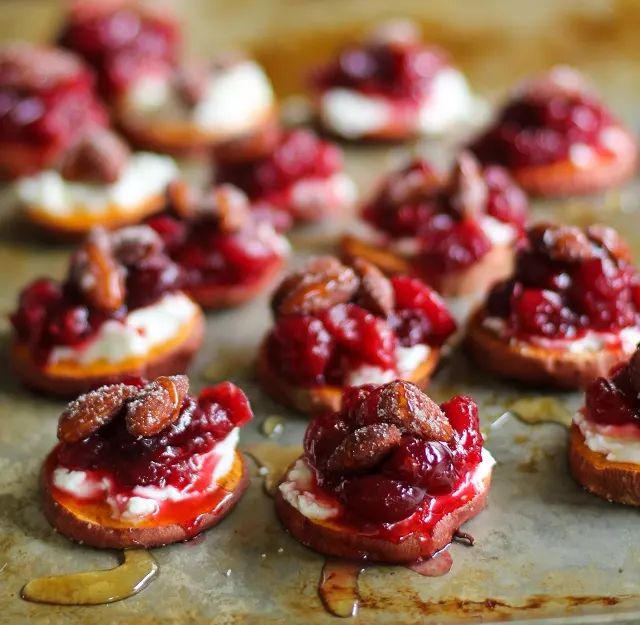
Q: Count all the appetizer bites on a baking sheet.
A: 15